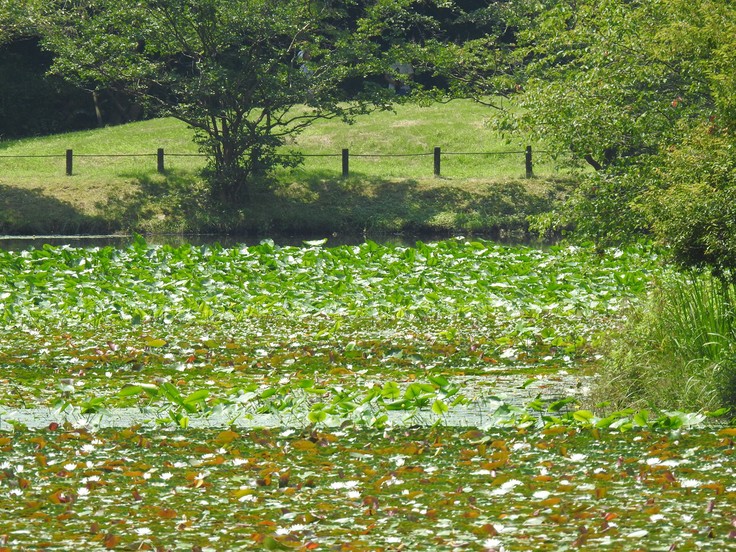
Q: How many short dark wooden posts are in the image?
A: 5